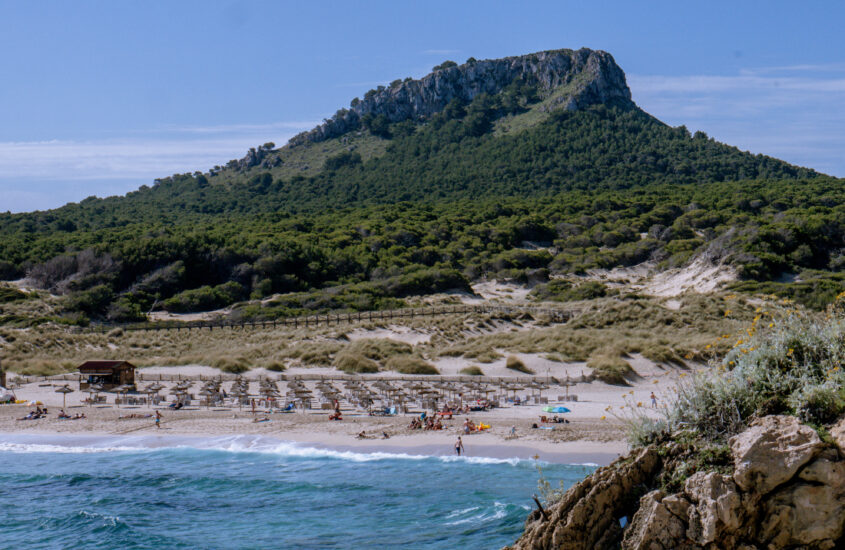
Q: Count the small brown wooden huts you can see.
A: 1